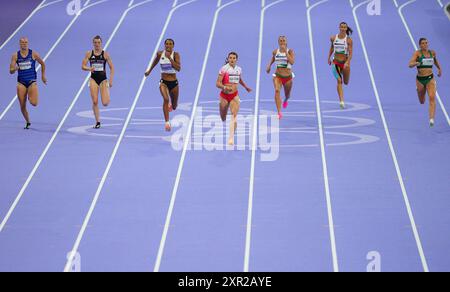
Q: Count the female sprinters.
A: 7